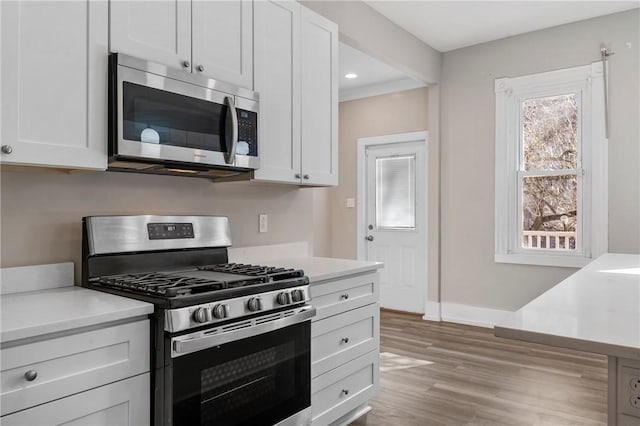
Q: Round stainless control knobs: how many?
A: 5